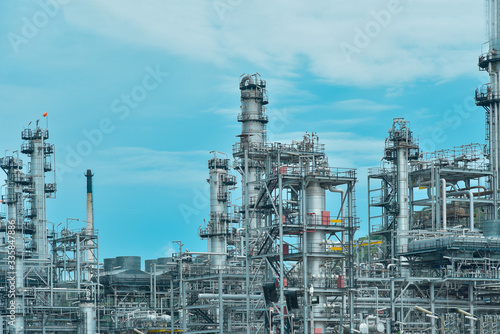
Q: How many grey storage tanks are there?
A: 4